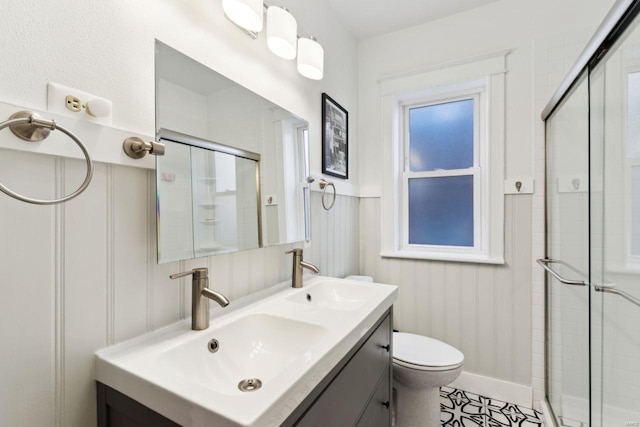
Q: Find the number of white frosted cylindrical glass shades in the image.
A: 3